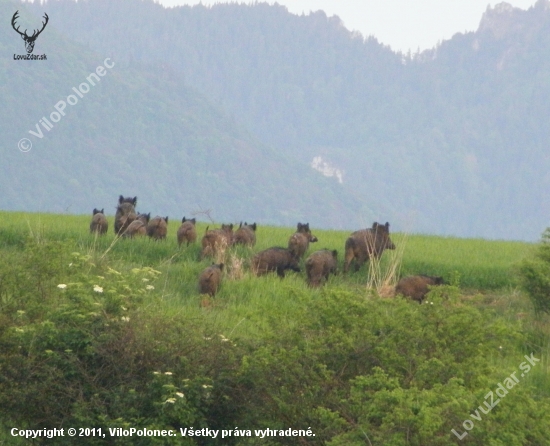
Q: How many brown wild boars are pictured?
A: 13